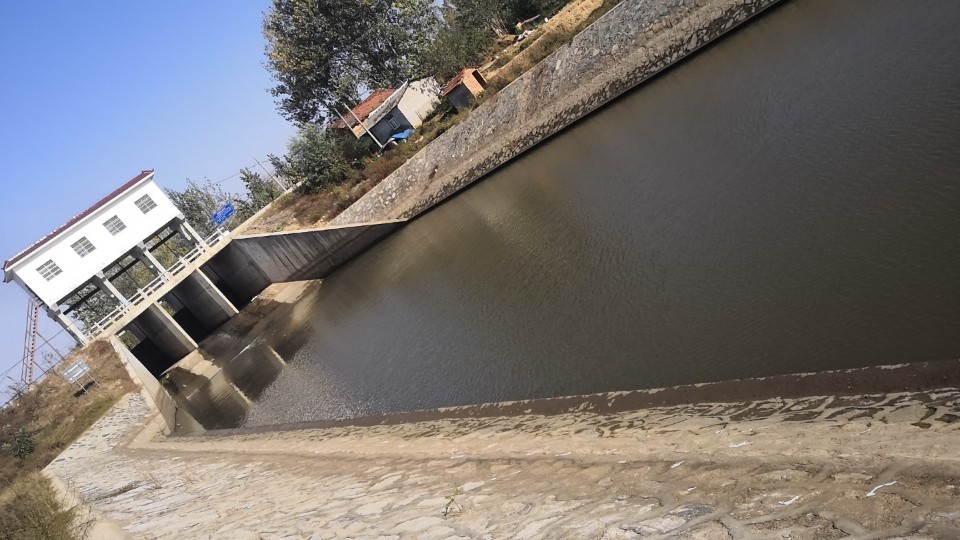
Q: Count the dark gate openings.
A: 3